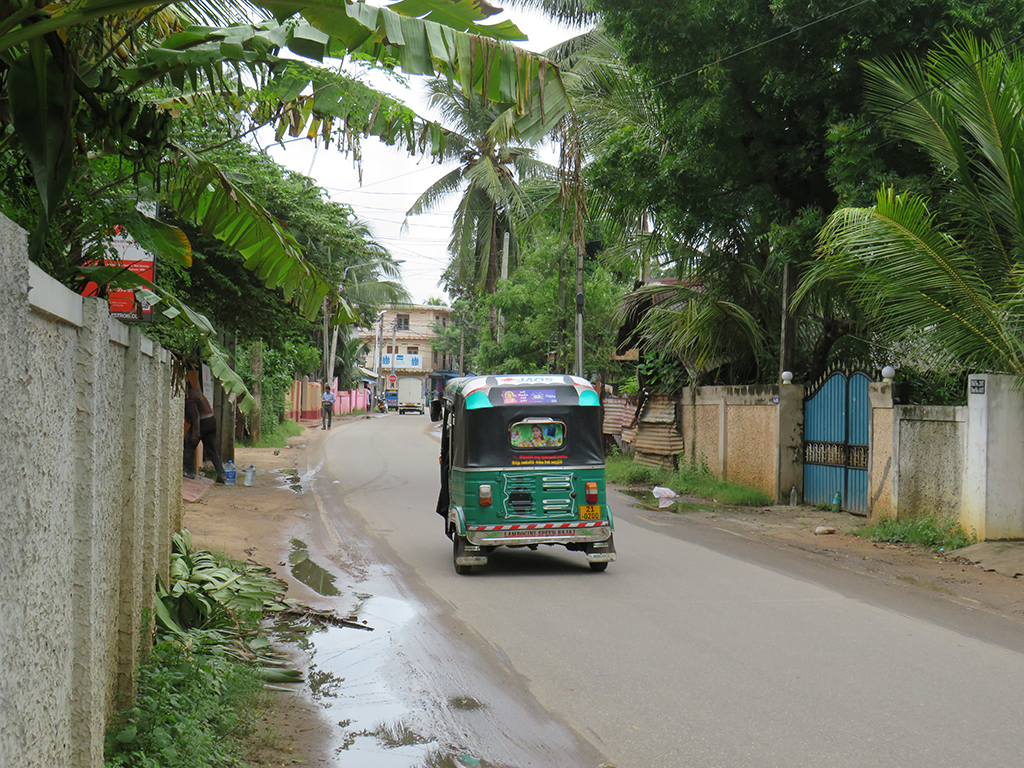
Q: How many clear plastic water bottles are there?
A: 3